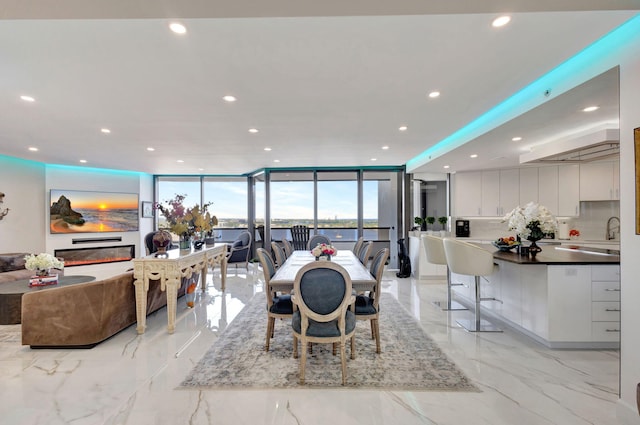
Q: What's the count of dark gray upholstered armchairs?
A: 2